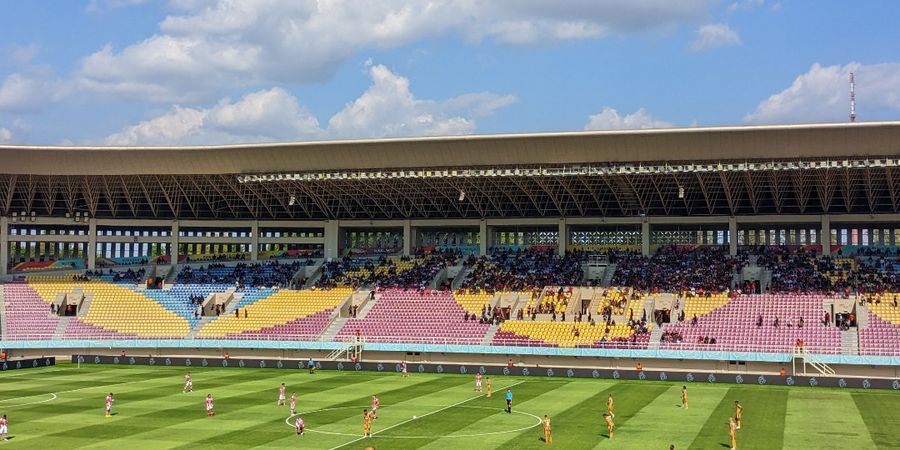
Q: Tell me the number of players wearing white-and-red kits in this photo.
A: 10